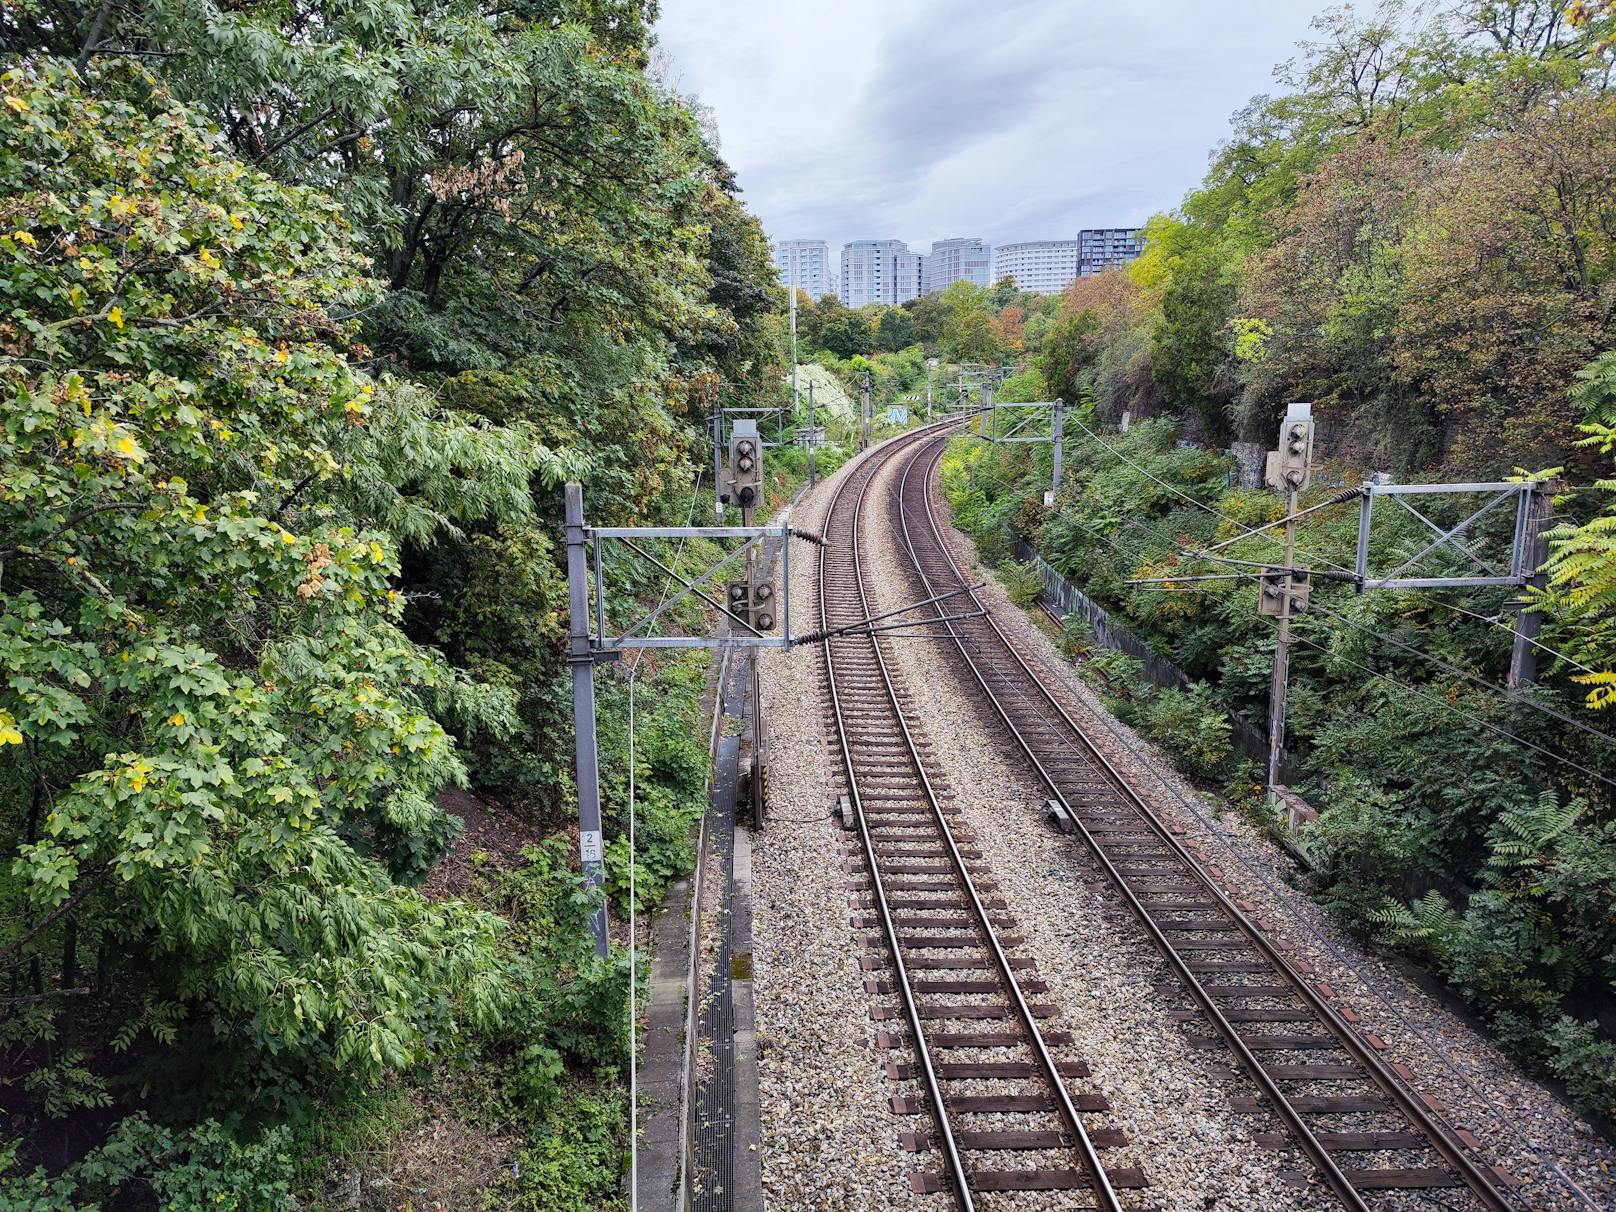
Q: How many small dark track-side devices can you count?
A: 2